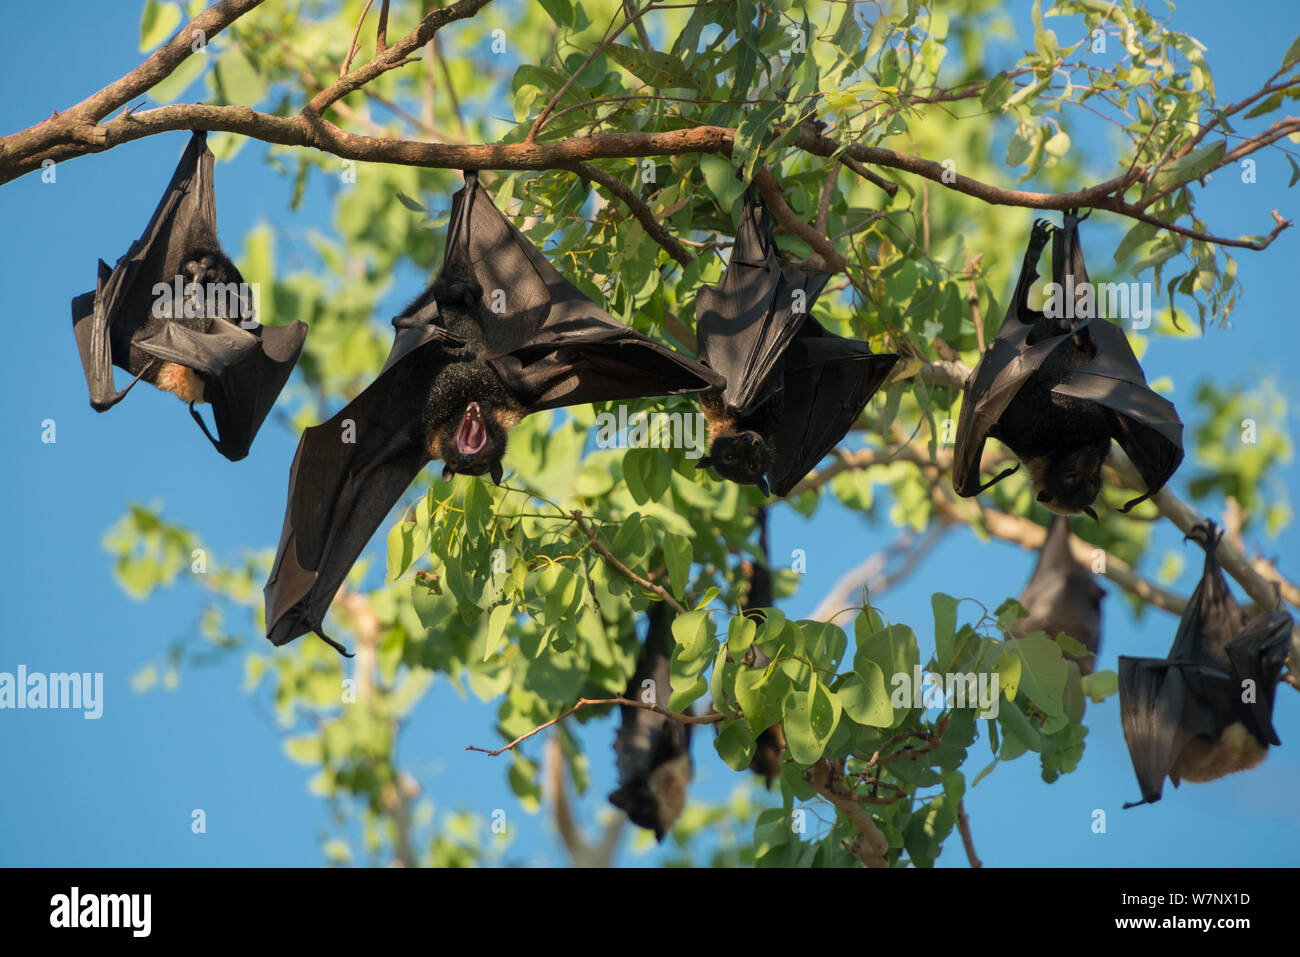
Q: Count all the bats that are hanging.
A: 8